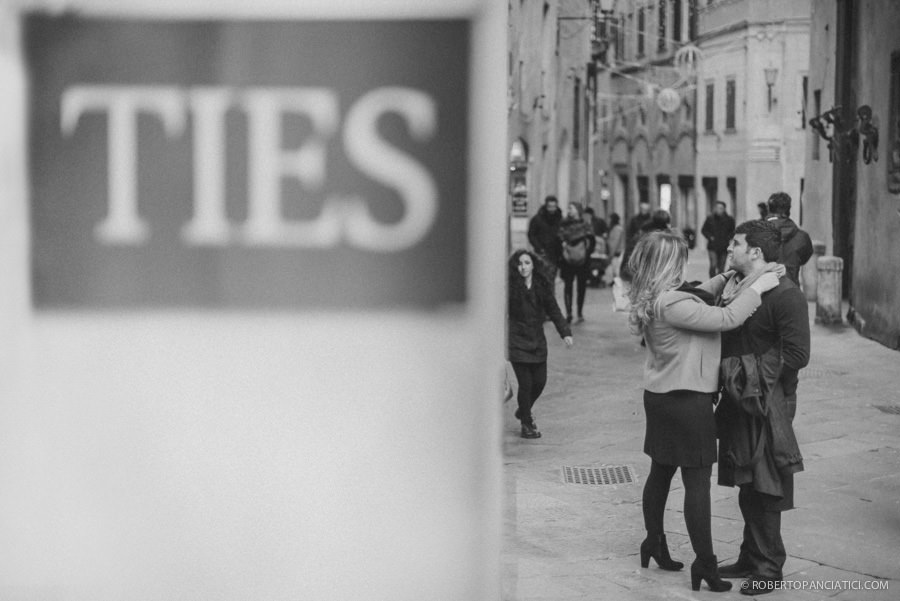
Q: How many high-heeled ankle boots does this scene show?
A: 2